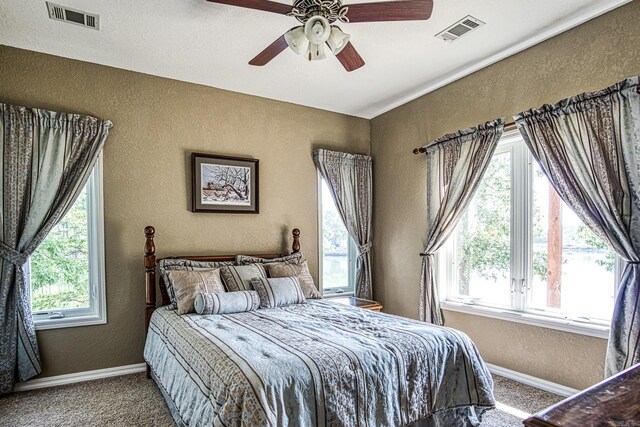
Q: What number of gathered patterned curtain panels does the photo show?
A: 4